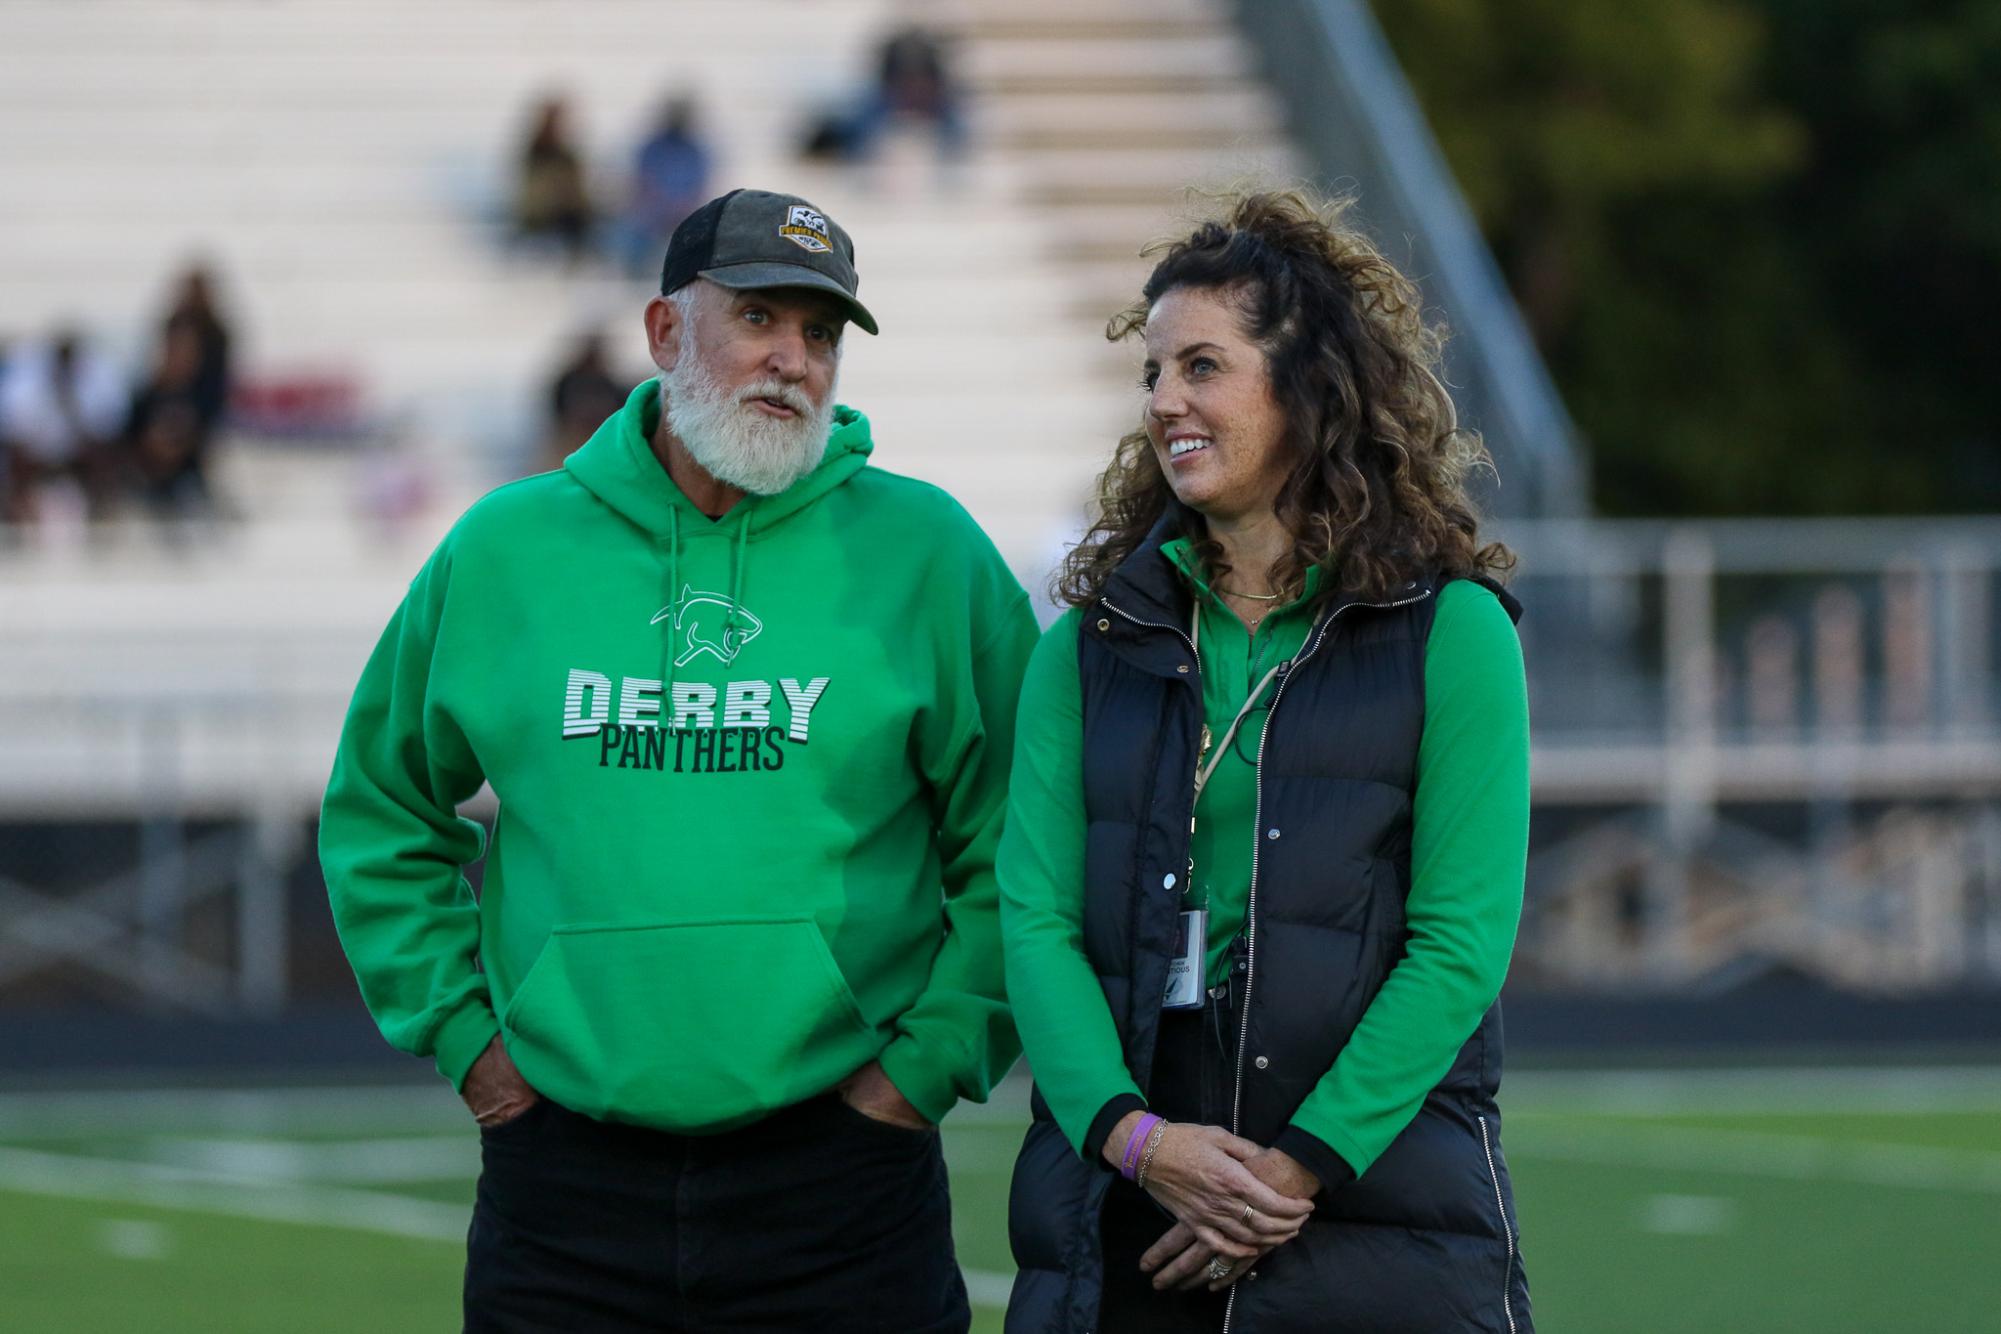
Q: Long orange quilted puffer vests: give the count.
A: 0